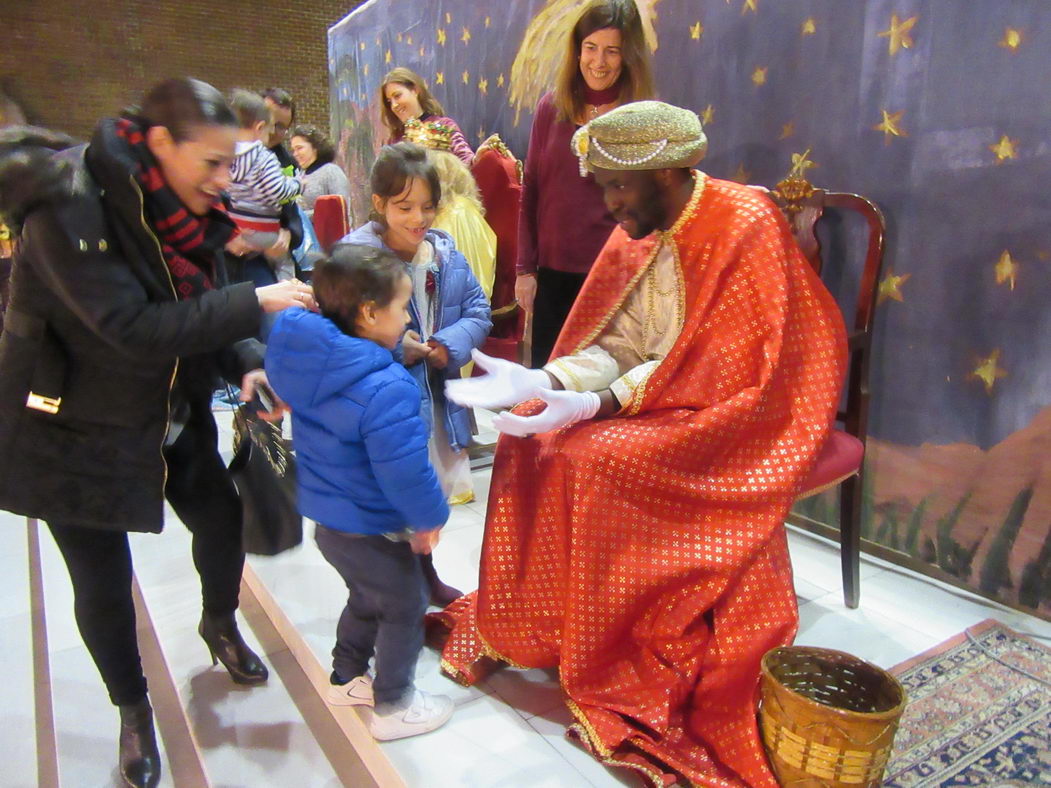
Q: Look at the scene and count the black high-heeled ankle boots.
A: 2